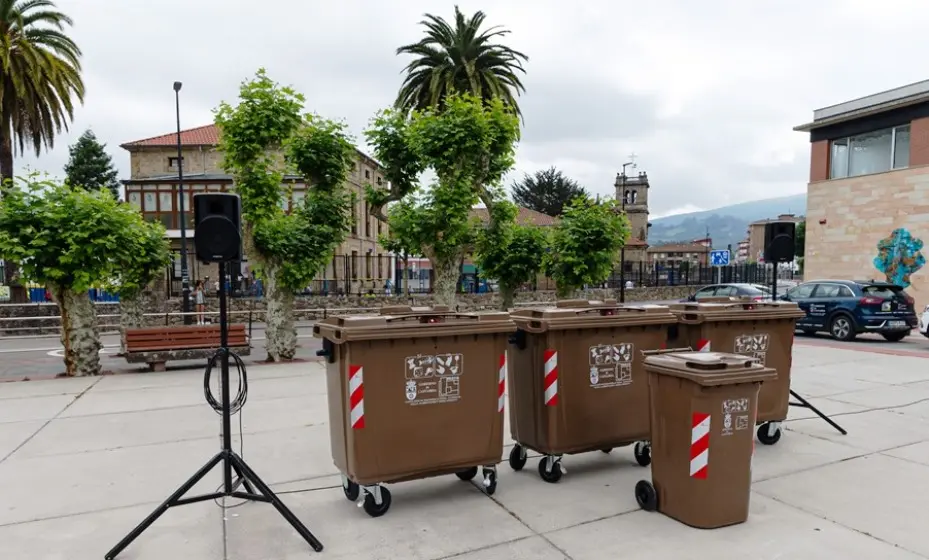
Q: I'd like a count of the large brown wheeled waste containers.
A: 3